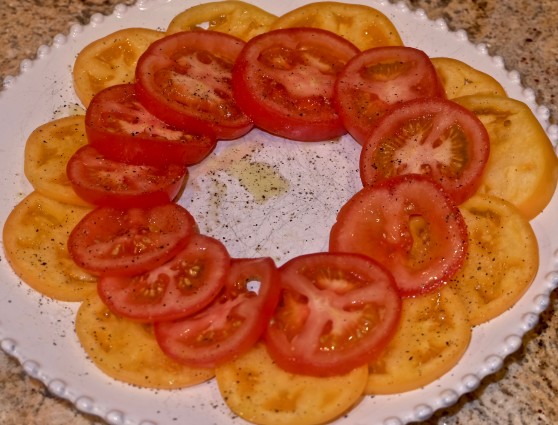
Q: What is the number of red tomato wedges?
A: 11